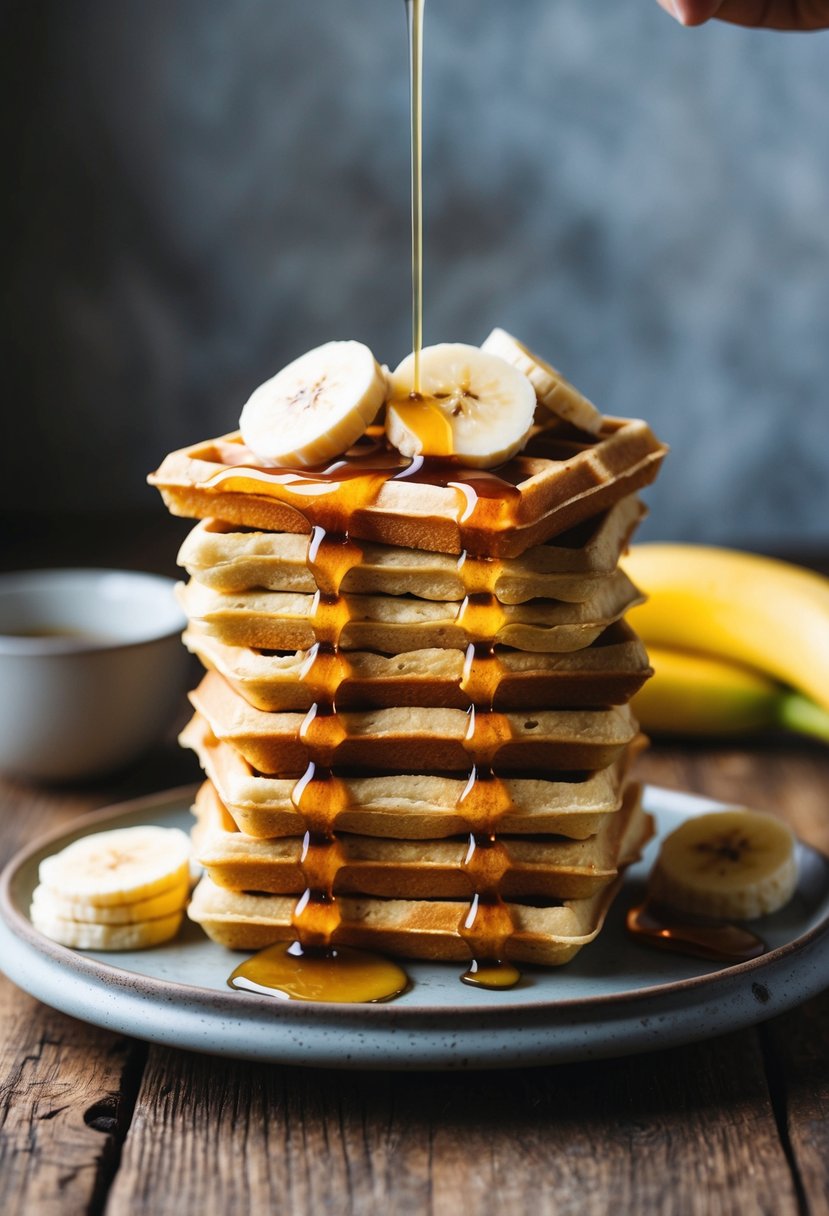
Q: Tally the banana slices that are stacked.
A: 3